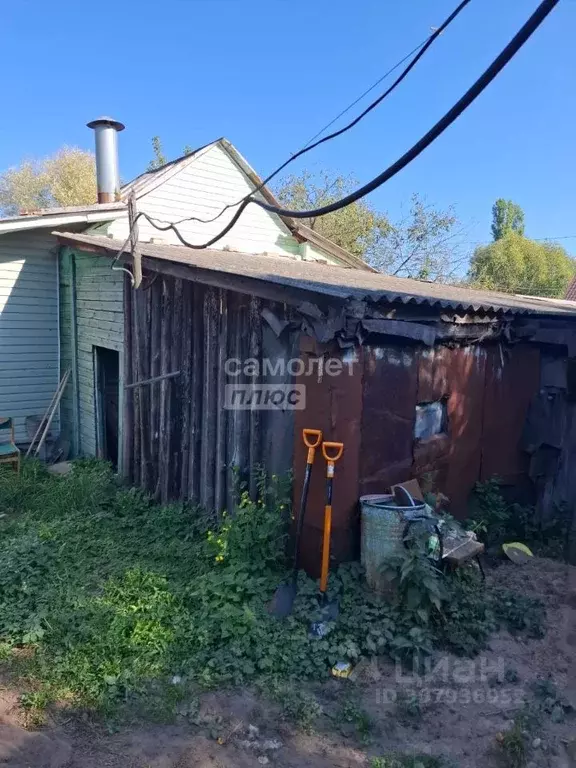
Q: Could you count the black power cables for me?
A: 2